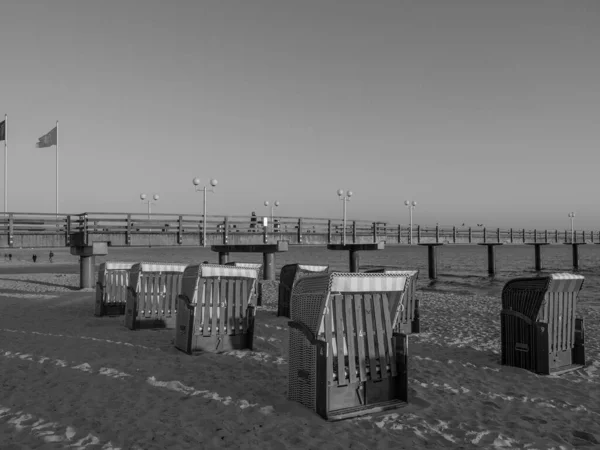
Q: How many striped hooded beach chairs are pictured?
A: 8